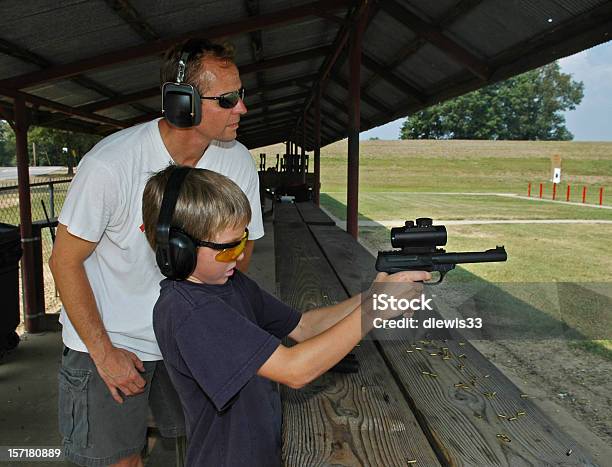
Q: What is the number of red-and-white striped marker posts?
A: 0